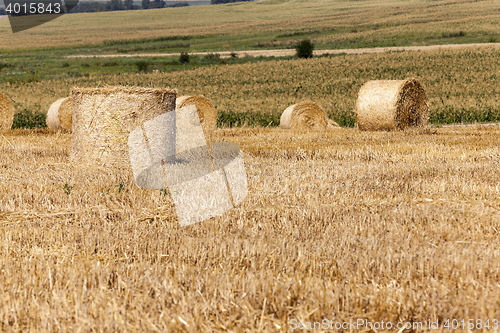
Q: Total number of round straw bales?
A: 6